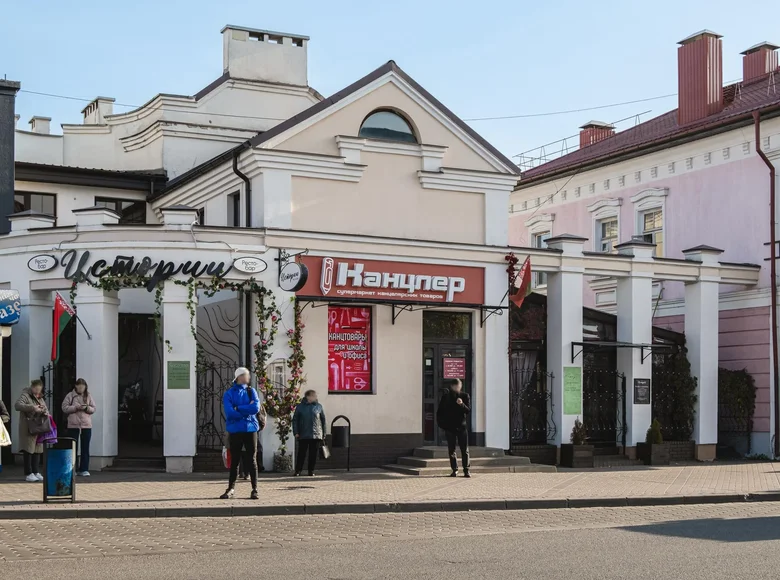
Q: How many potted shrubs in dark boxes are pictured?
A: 2